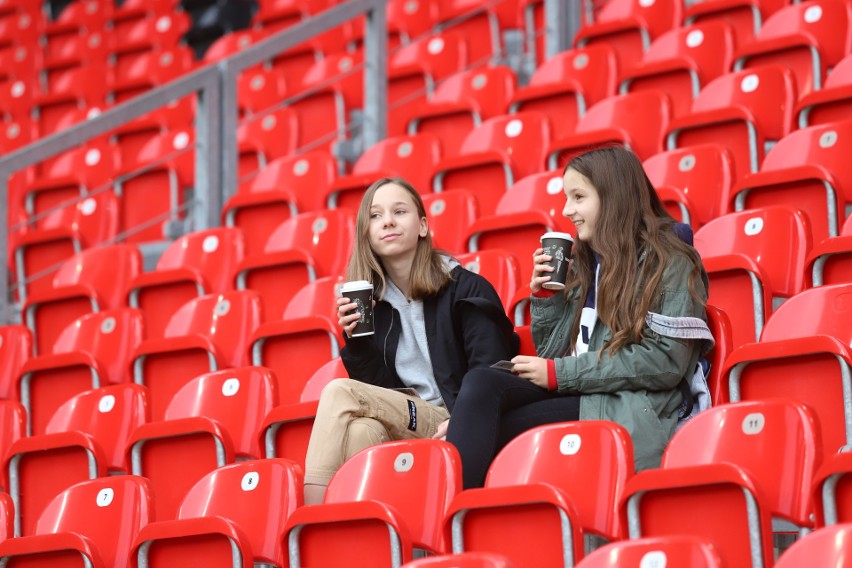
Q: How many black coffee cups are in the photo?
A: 2